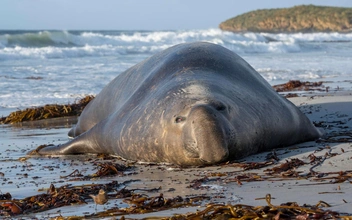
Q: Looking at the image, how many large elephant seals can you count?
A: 1